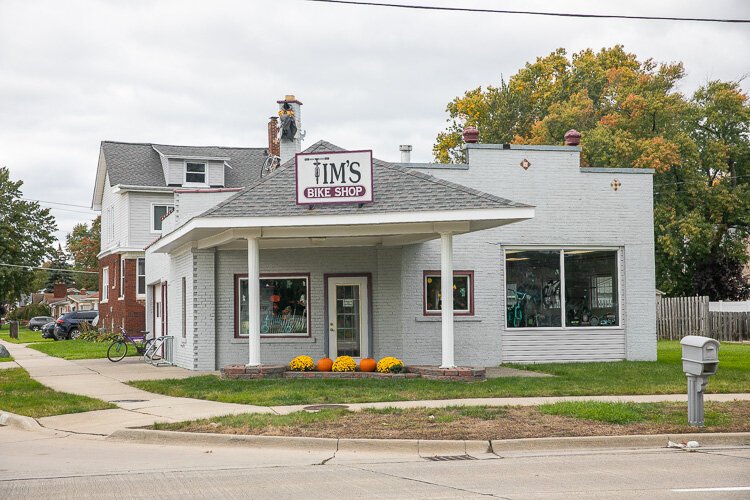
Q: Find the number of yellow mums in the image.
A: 3